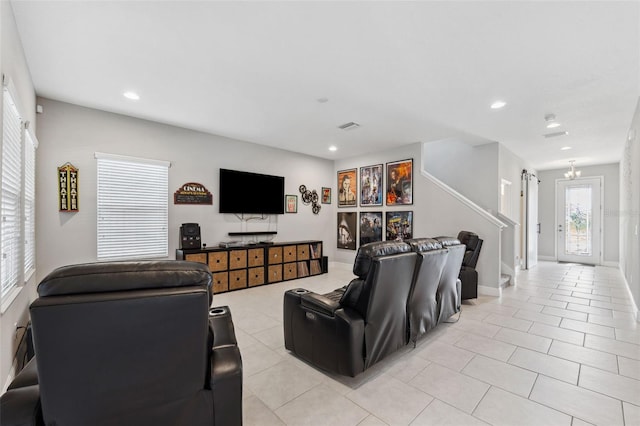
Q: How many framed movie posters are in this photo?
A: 6